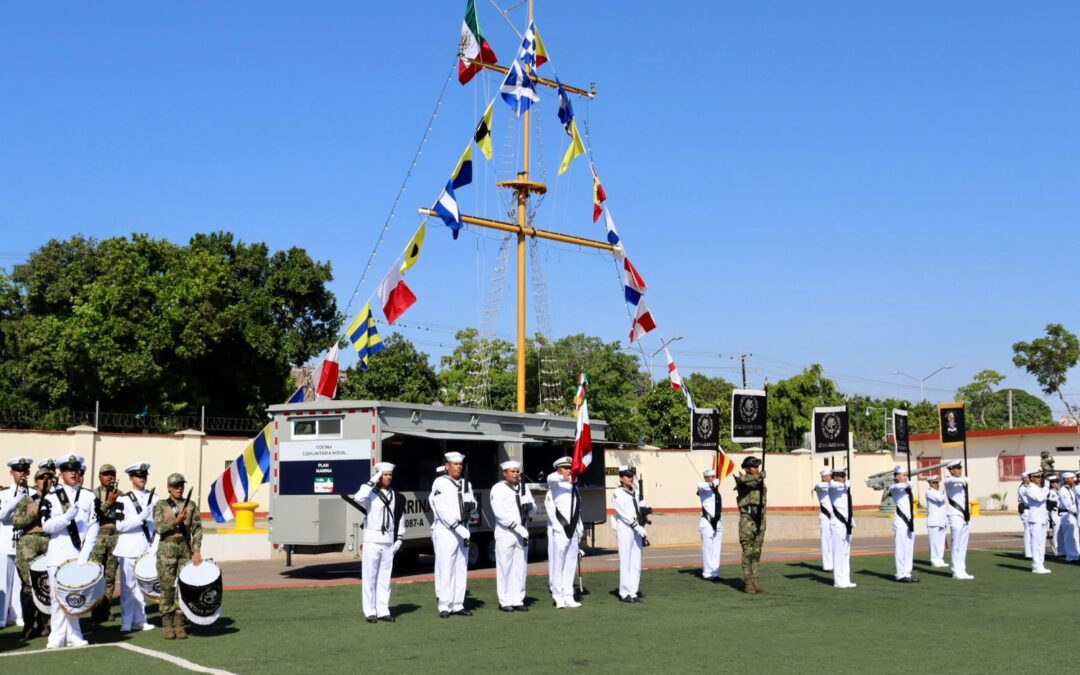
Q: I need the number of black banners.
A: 5